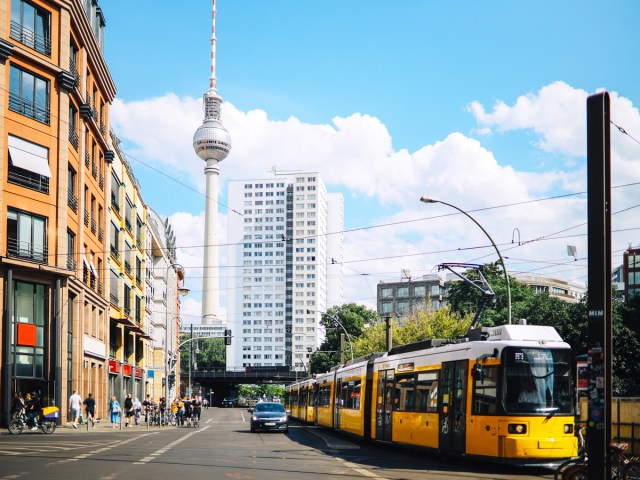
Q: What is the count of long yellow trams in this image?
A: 1